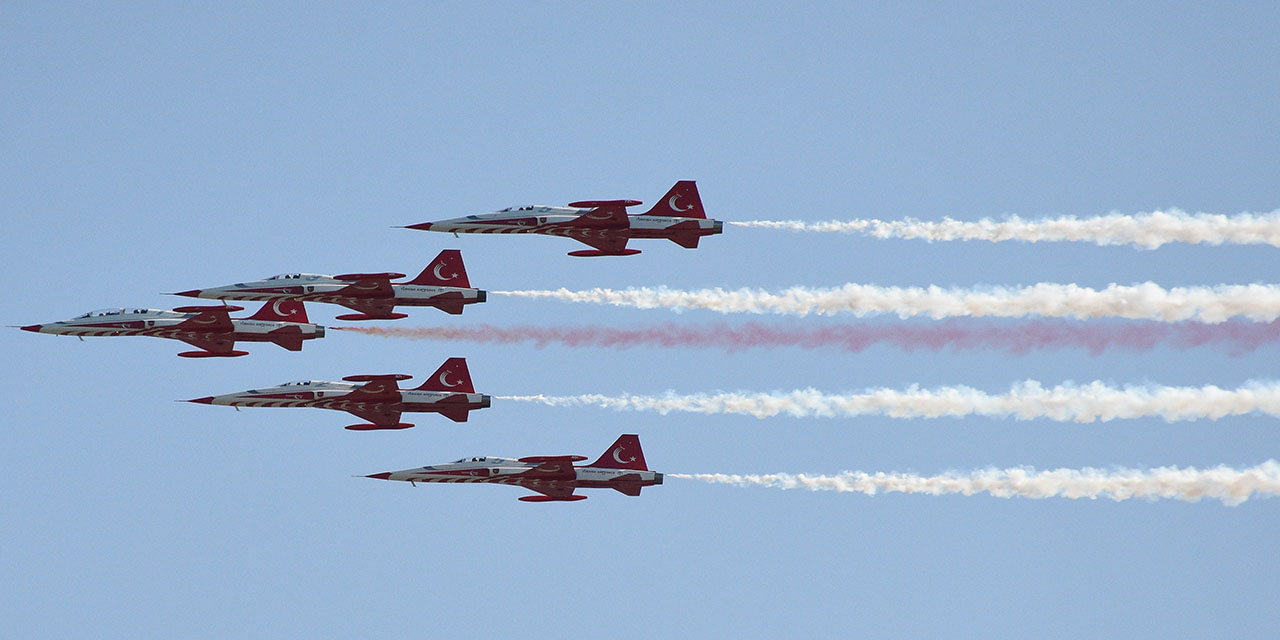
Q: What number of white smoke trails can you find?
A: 4